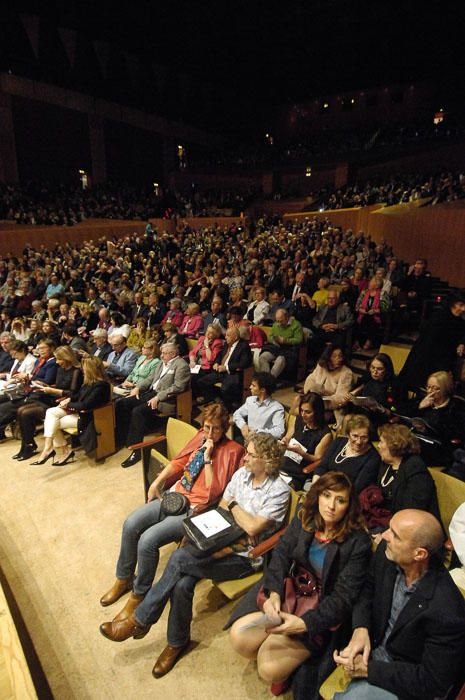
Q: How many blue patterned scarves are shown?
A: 1